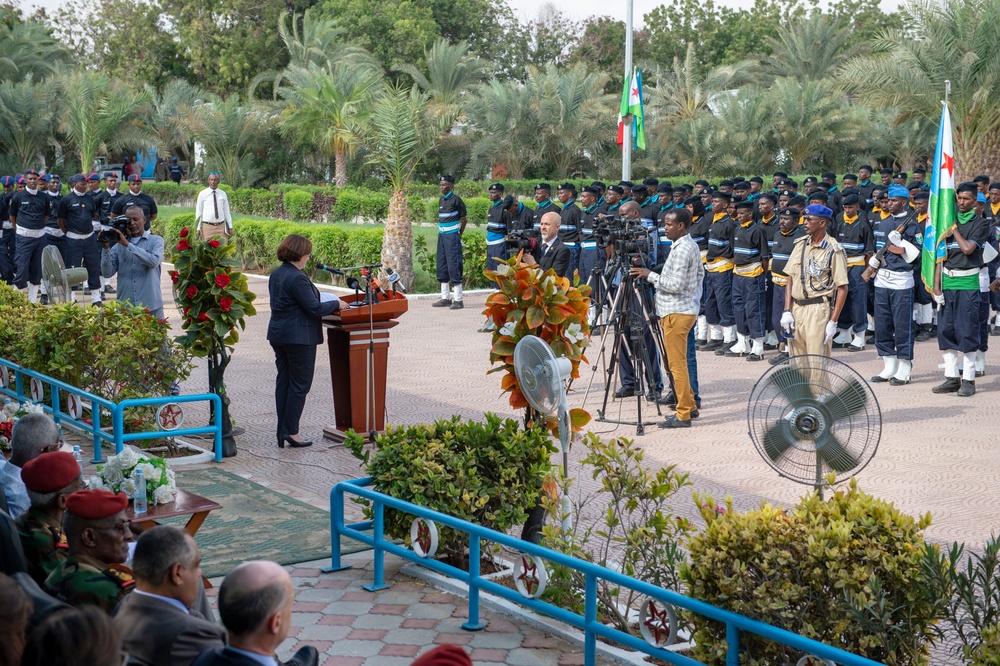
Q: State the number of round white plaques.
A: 8